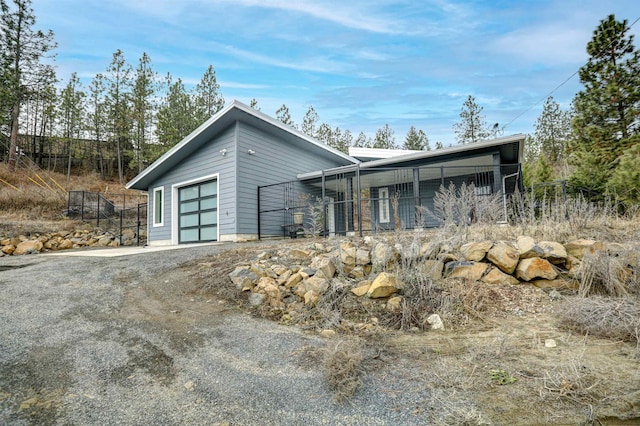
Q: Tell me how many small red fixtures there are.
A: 0